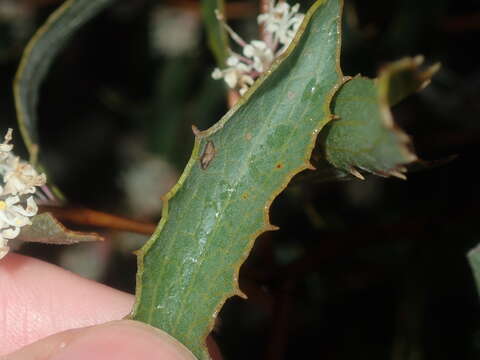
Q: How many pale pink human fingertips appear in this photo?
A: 2